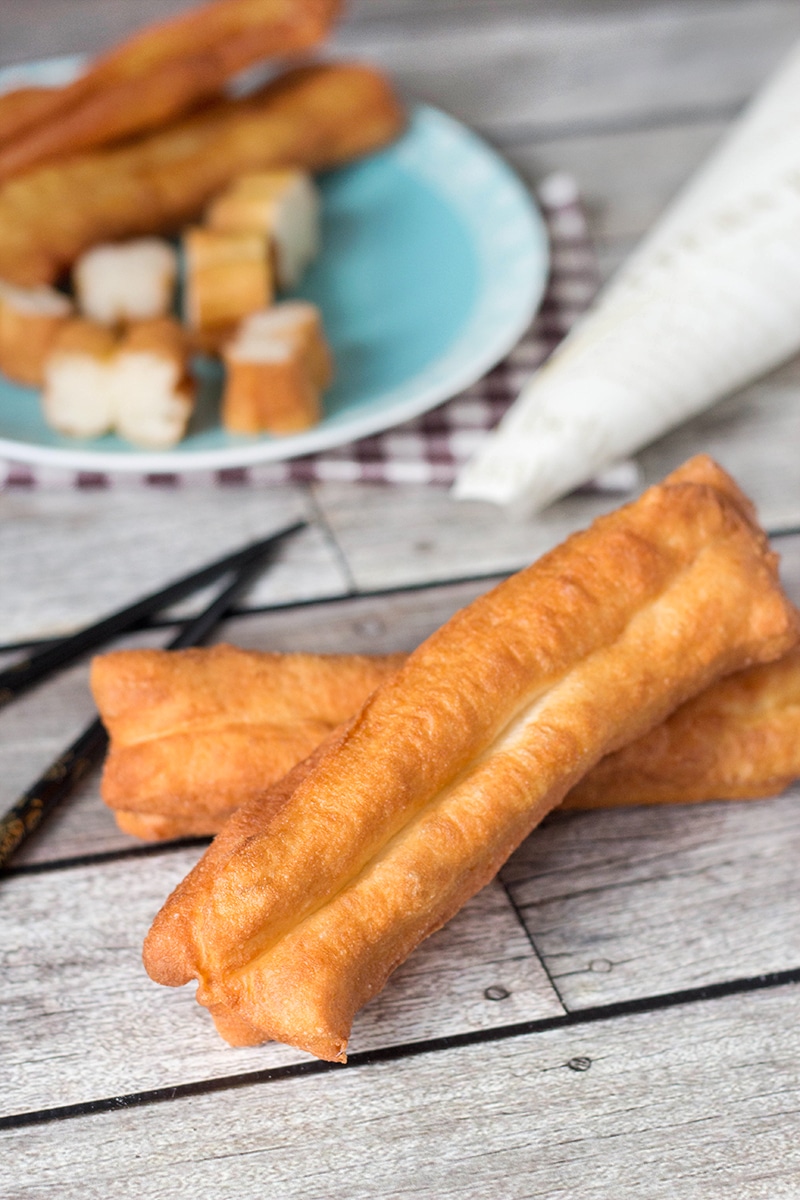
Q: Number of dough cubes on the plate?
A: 6